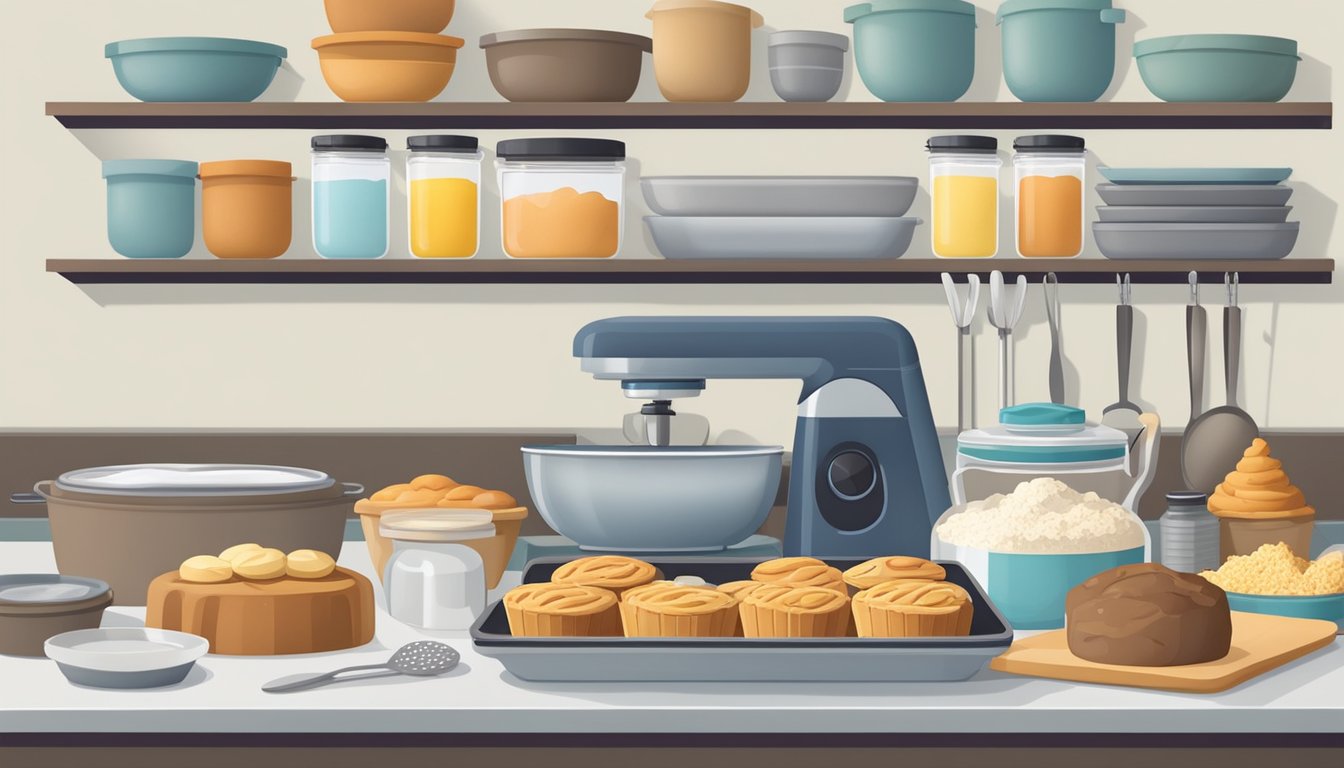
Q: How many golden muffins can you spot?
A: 8